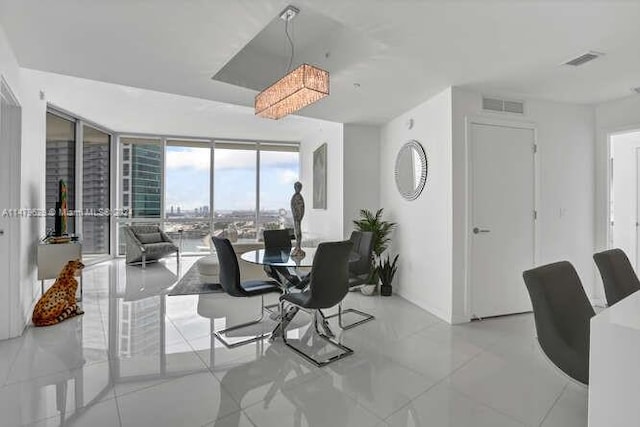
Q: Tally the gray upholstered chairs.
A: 1